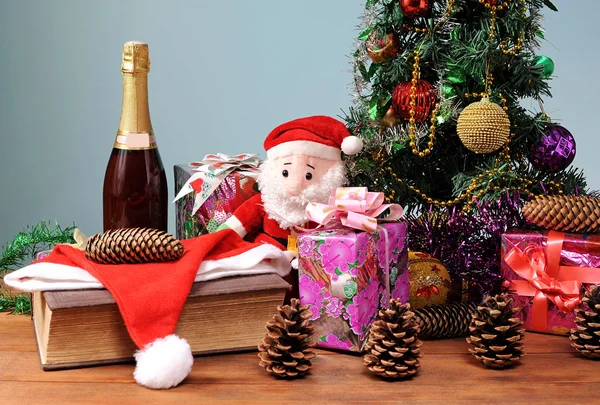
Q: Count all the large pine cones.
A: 3